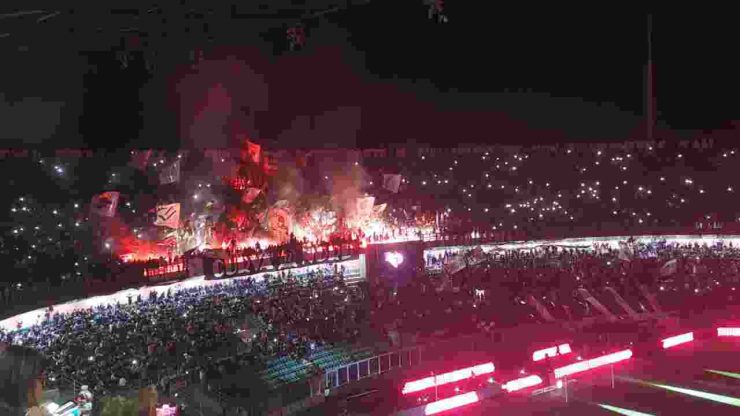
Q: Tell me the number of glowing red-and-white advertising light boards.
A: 7